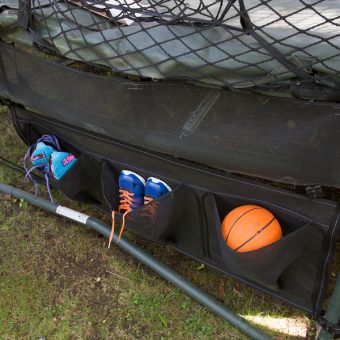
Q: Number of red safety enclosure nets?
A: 0